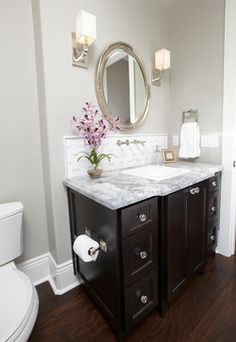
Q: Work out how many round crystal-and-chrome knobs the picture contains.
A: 8